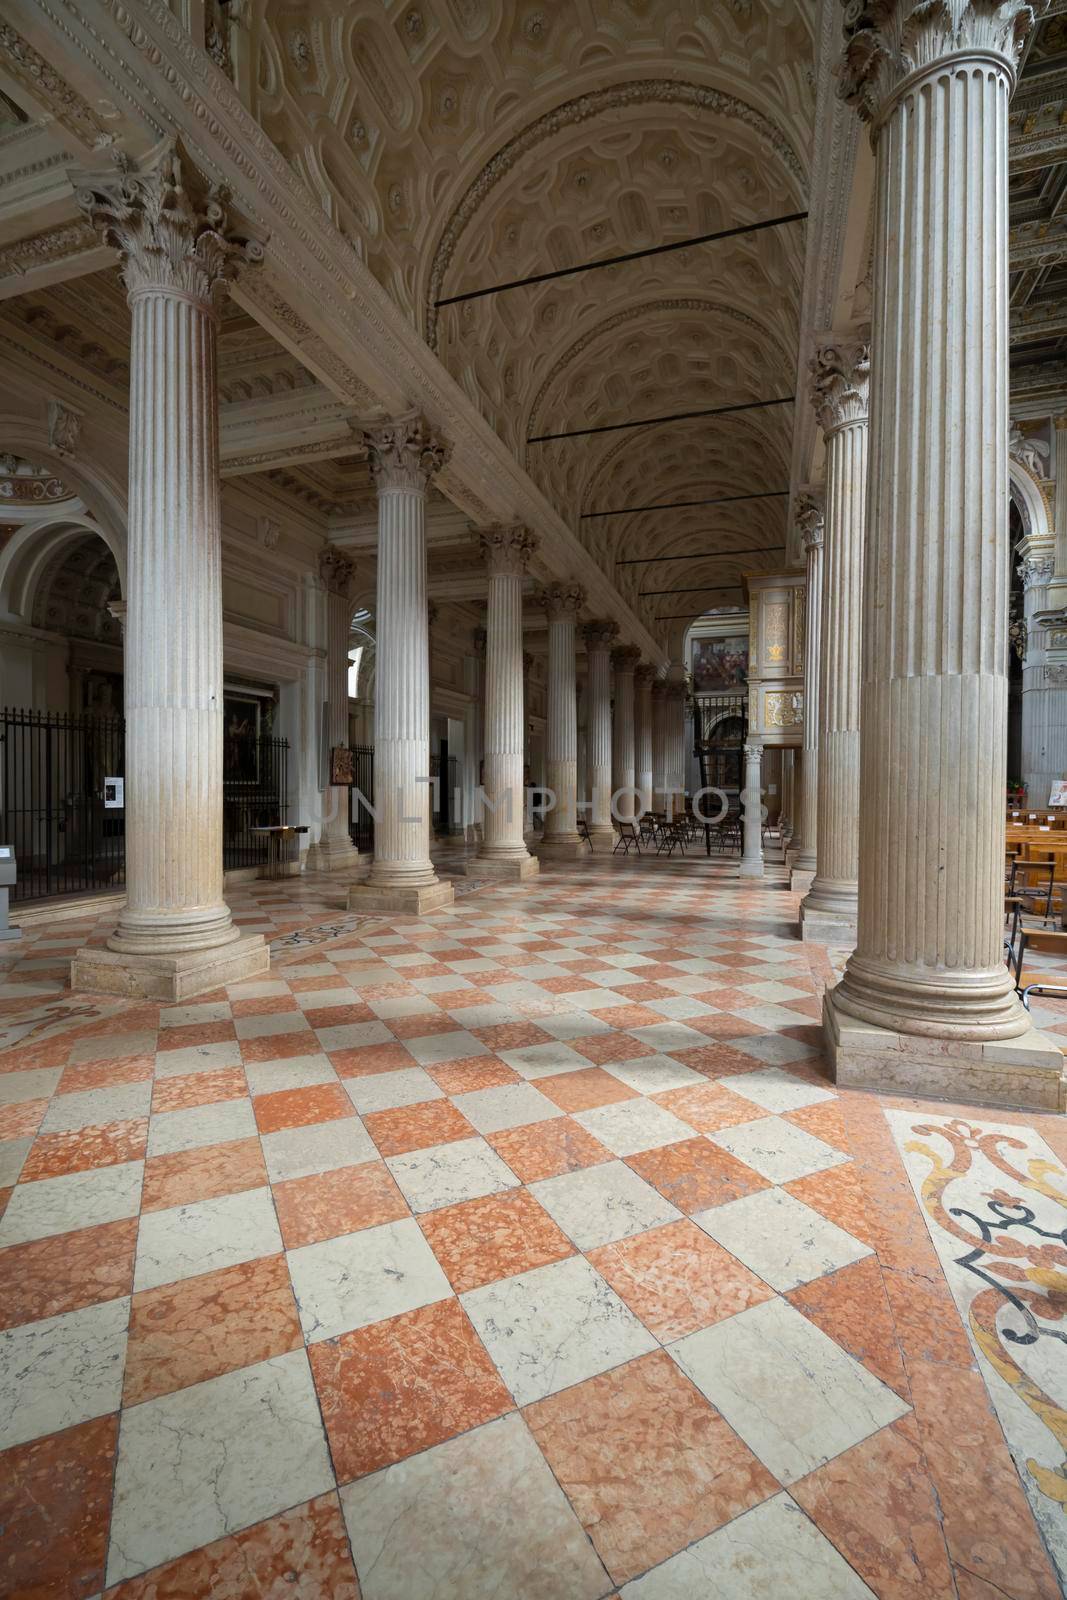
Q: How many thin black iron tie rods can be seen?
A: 6